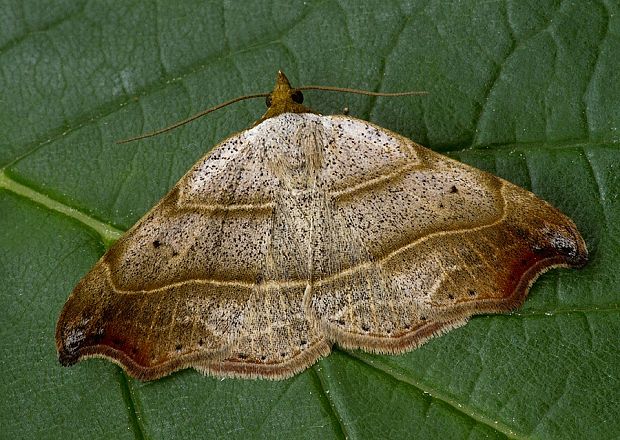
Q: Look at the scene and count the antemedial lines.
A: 2